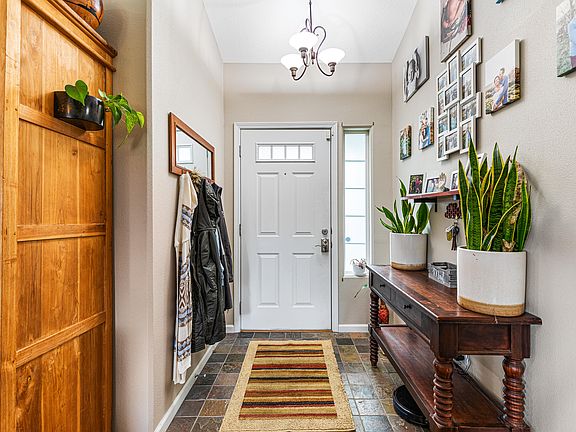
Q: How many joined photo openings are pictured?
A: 12